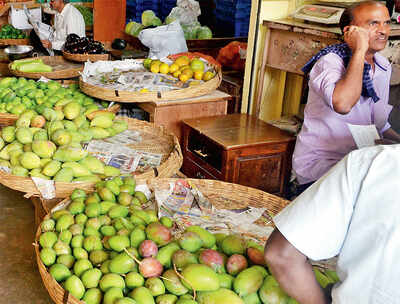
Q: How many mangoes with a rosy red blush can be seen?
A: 6